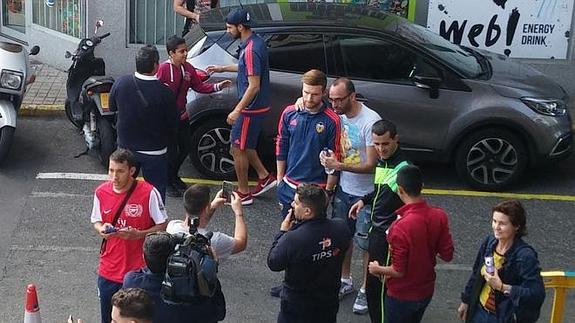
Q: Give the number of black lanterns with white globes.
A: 0